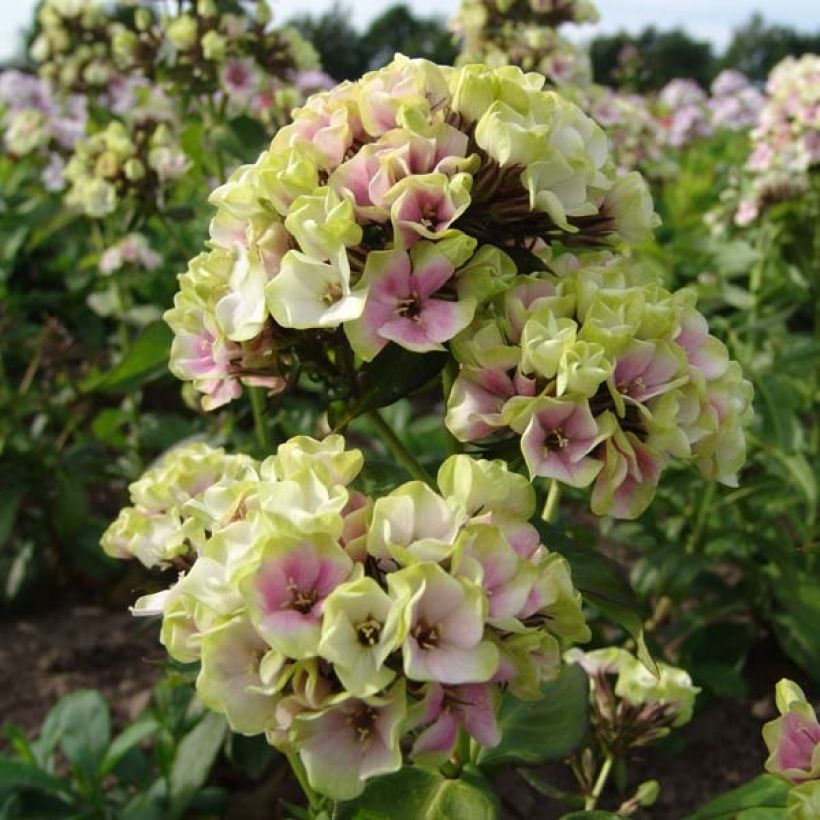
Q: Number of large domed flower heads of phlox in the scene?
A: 3